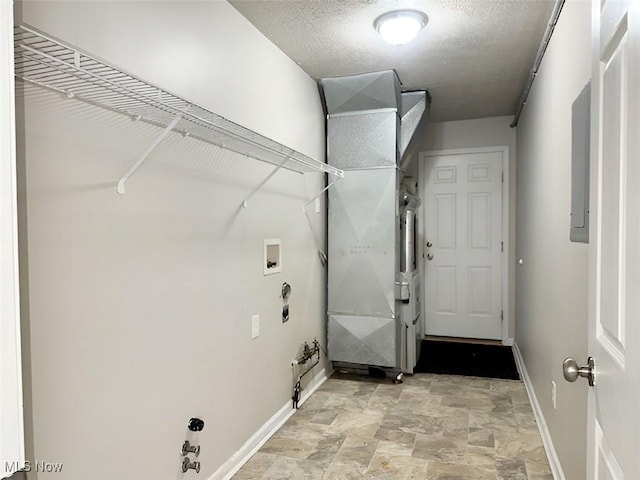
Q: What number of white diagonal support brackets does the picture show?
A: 3